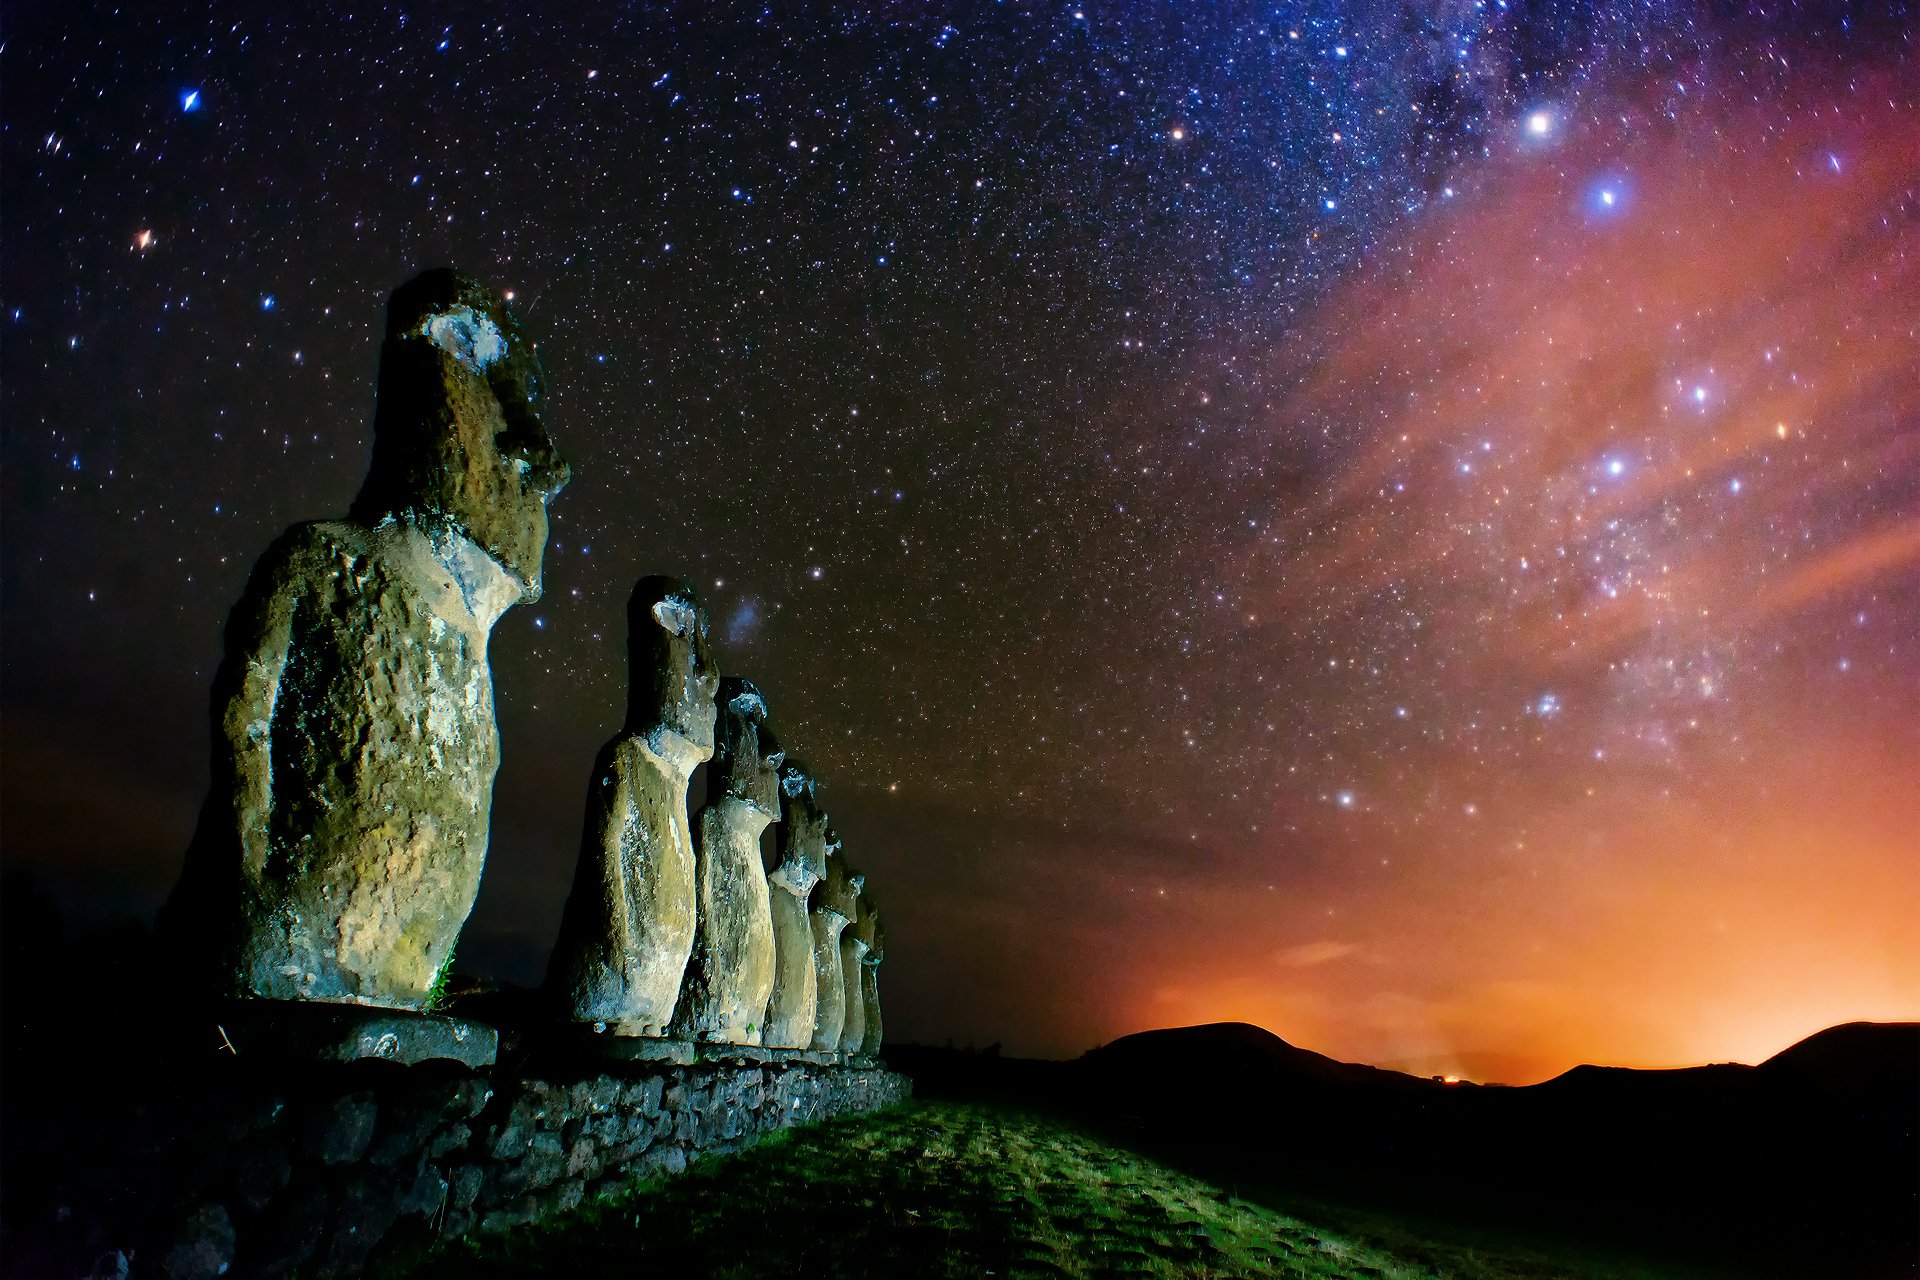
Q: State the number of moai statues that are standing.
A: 7